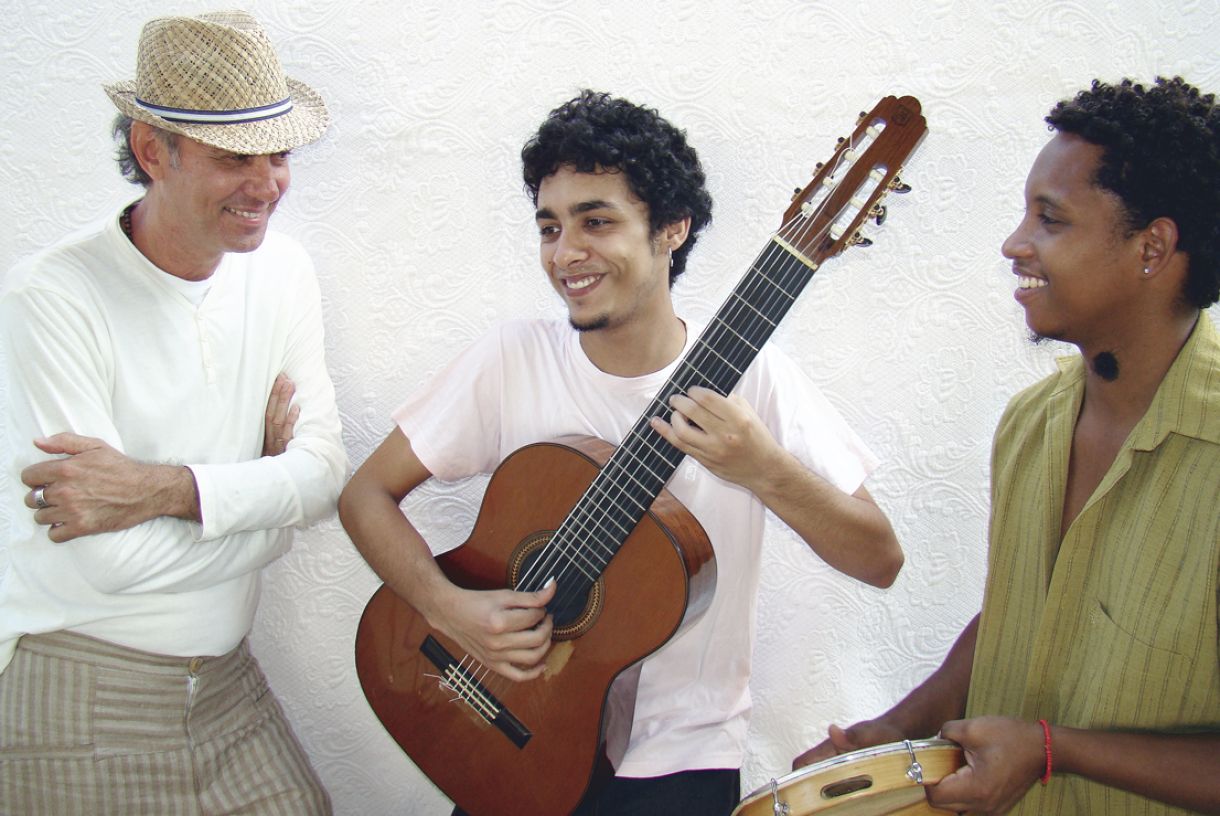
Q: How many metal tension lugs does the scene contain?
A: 2